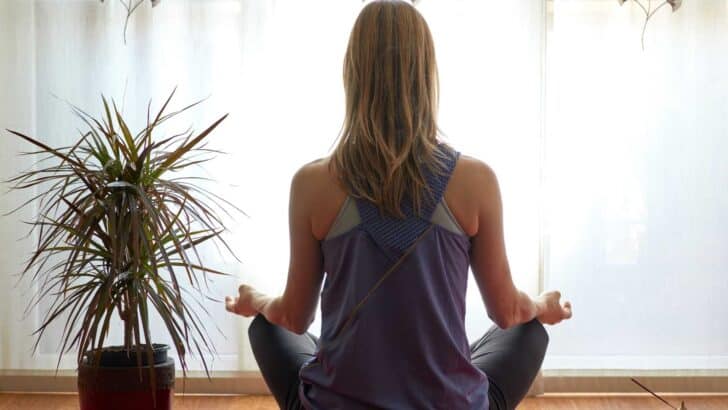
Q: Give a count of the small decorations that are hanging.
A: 2